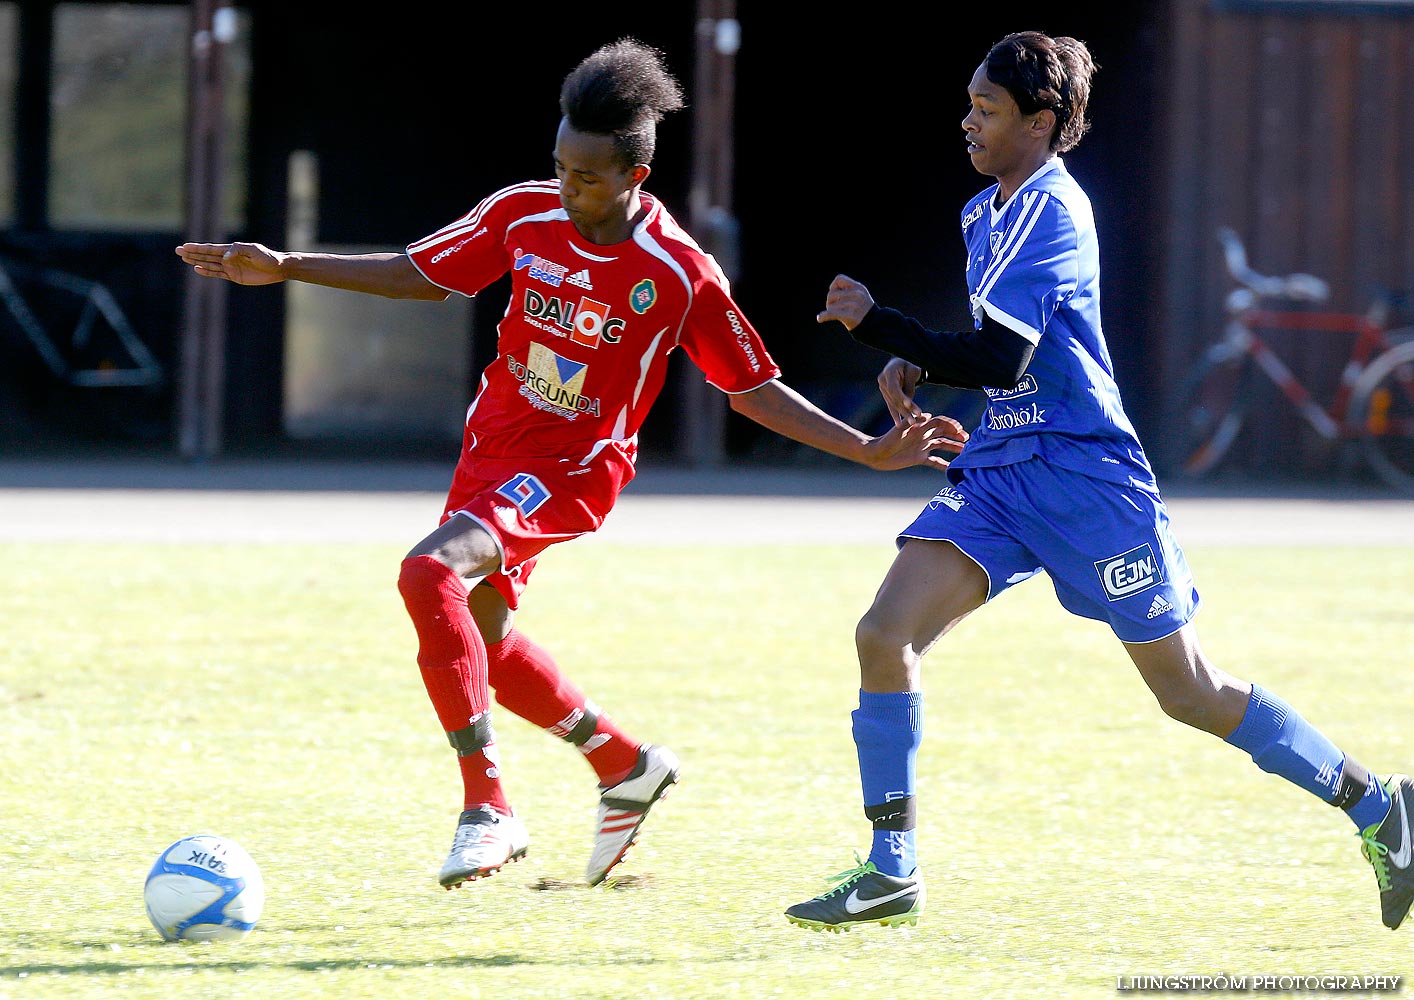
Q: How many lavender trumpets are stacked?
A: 0